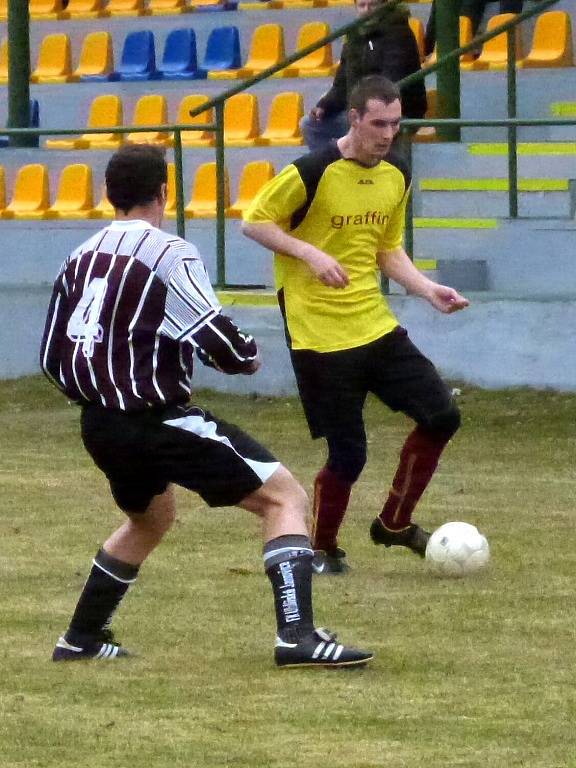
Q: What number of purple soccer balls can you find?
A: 0